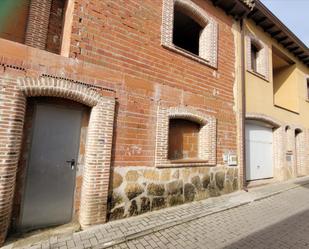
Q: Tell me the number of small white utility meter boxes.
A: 2